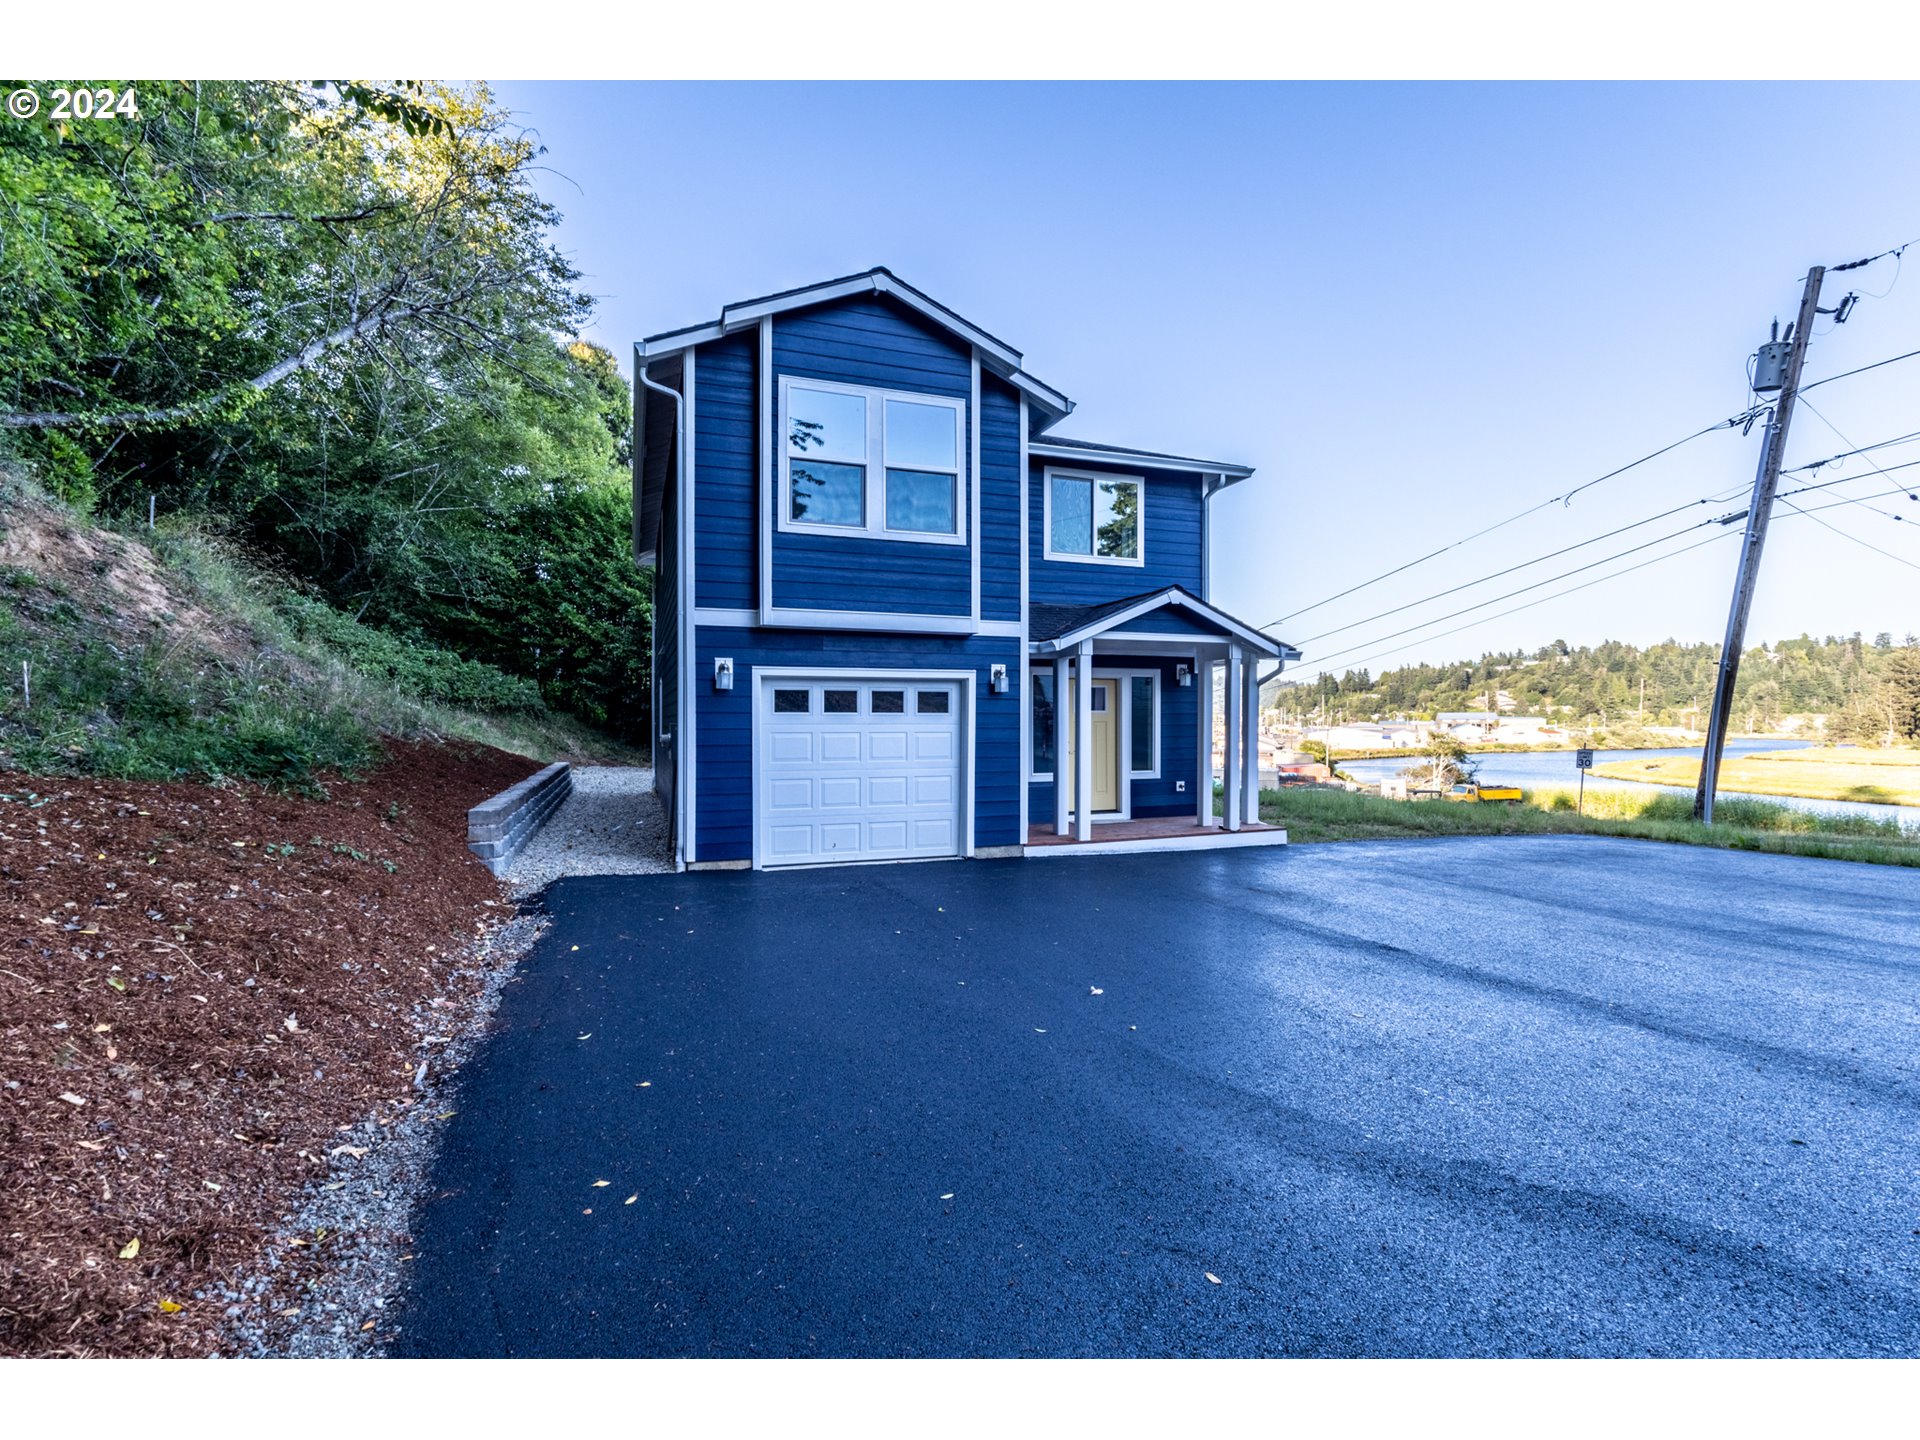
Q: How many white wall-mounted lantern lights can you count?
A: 3